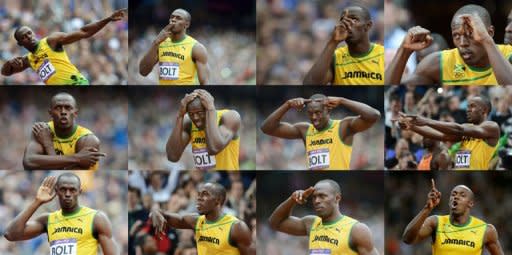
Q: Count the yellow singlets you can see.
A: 12